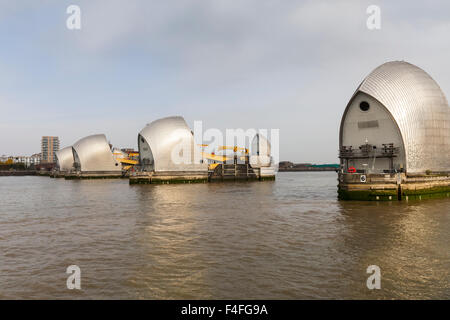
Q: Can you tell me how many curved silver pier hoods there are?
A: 5